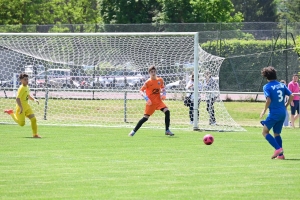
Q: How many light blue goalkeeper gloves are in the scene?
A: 2